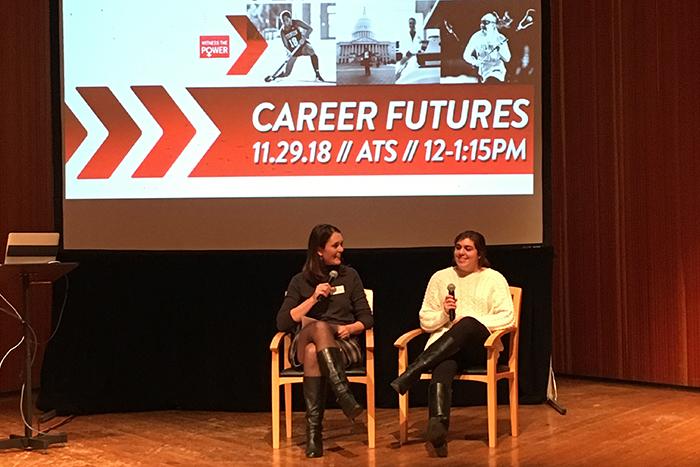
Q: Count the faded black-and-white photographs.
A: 4